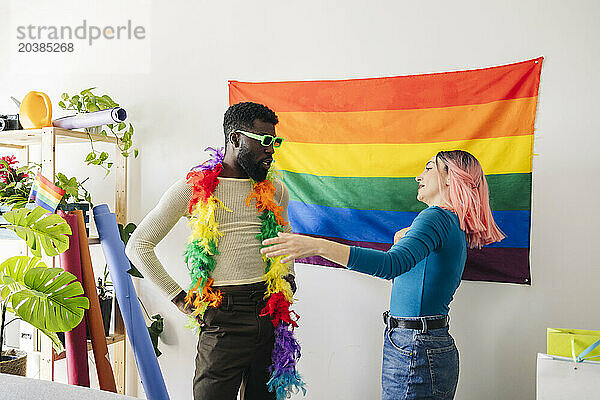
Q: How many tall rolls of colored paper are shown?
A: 3